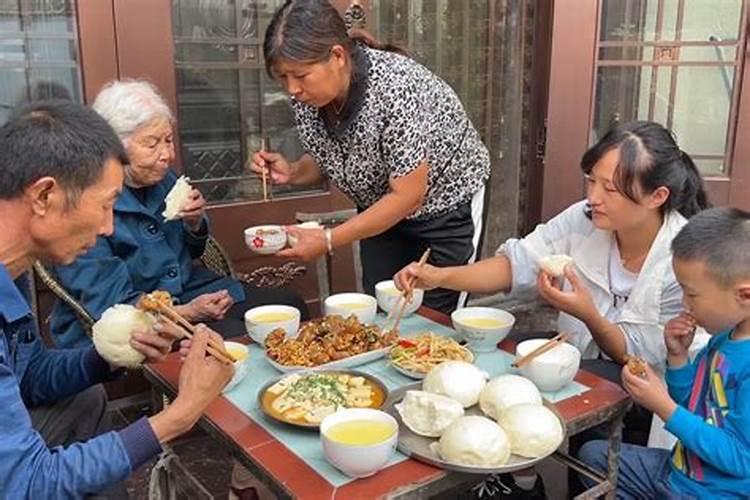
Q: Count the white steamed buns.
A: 8